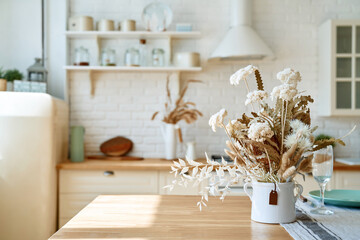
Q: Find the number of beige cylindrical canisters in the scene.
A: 4